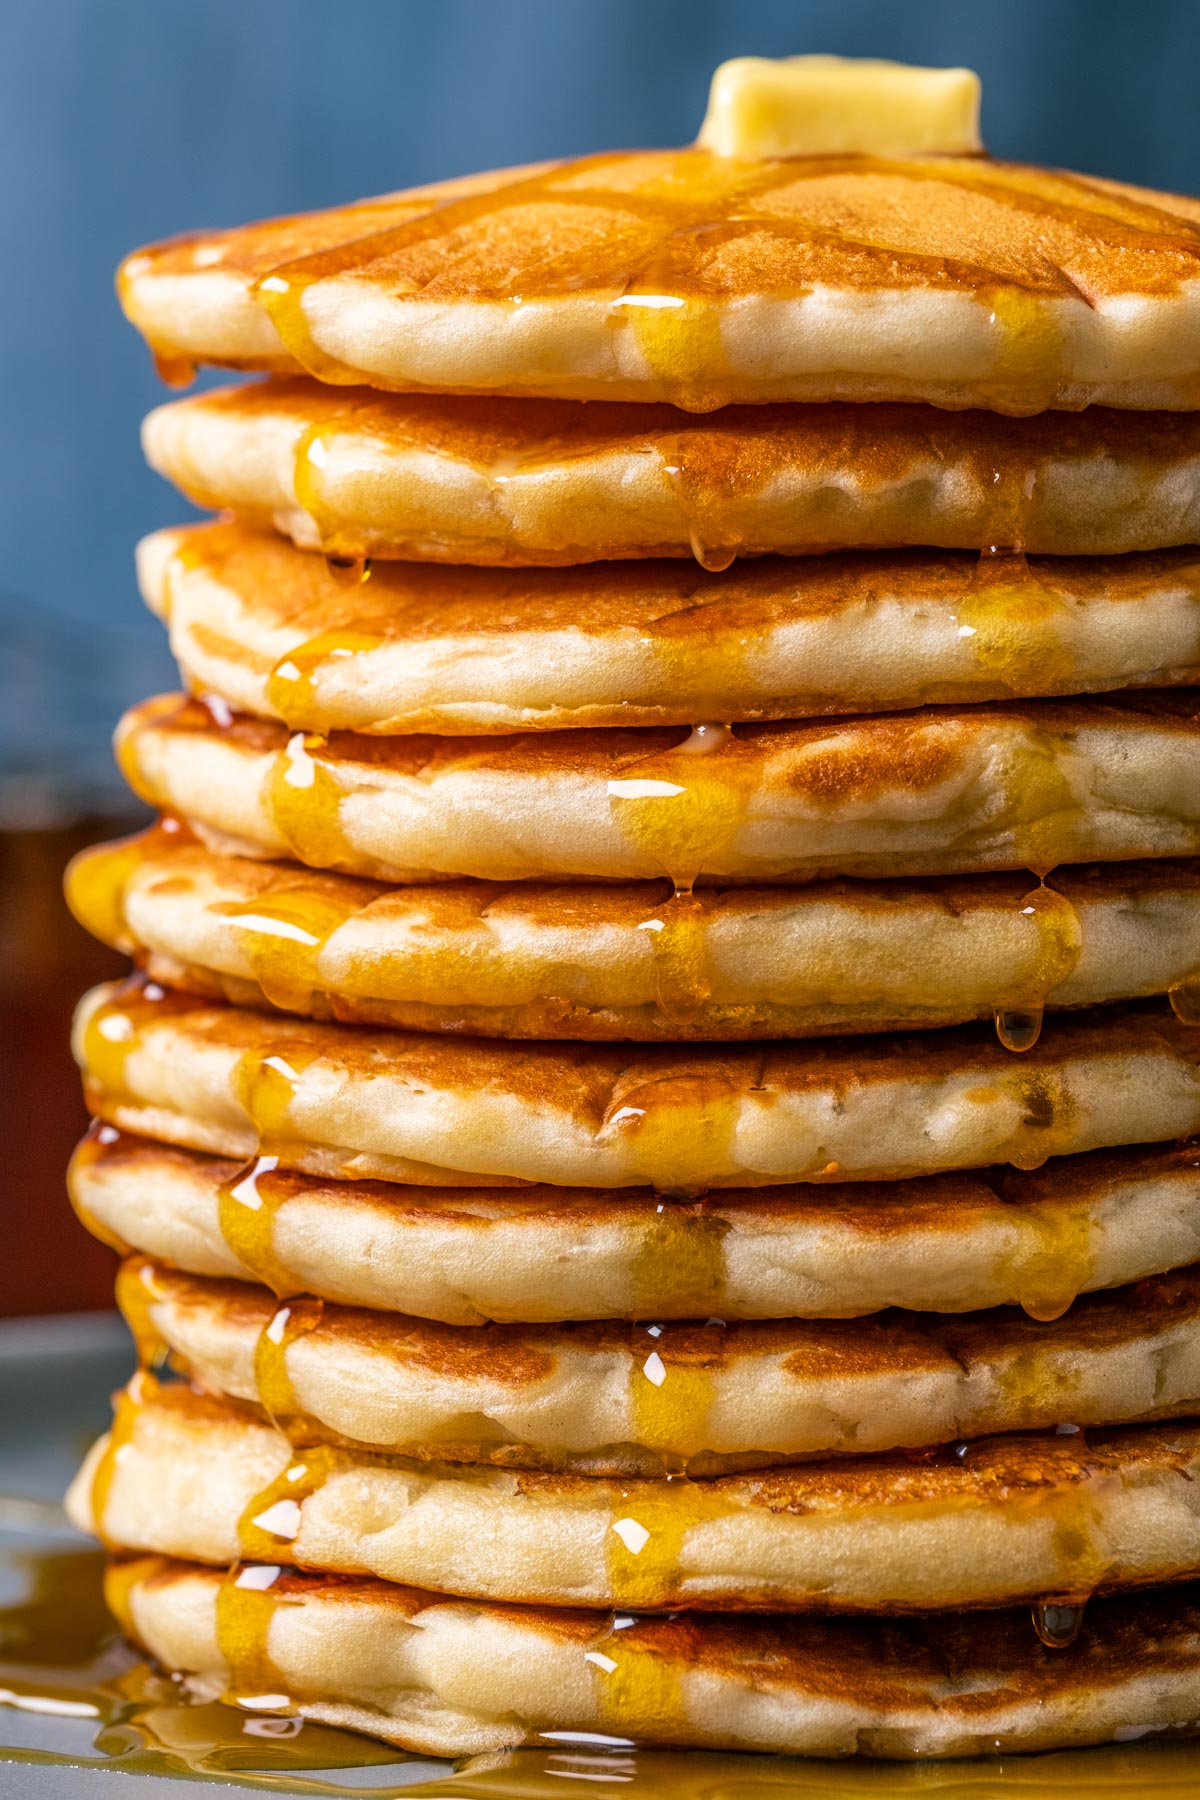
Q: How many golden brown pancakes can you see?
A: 10